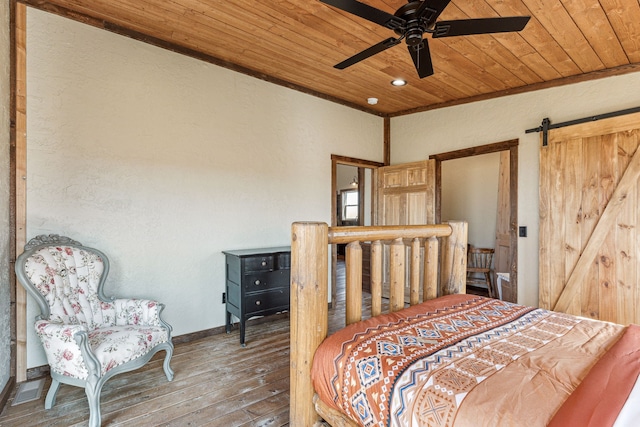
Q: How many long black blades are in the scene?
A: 5